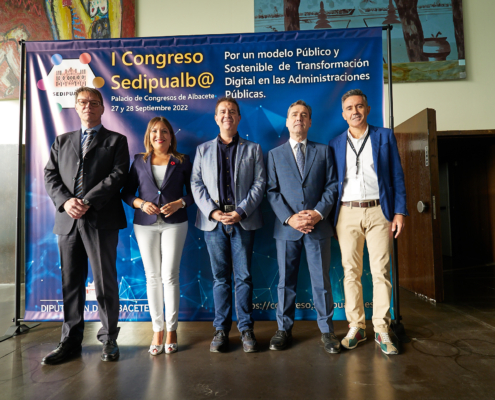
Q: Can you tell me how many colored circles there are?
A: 5